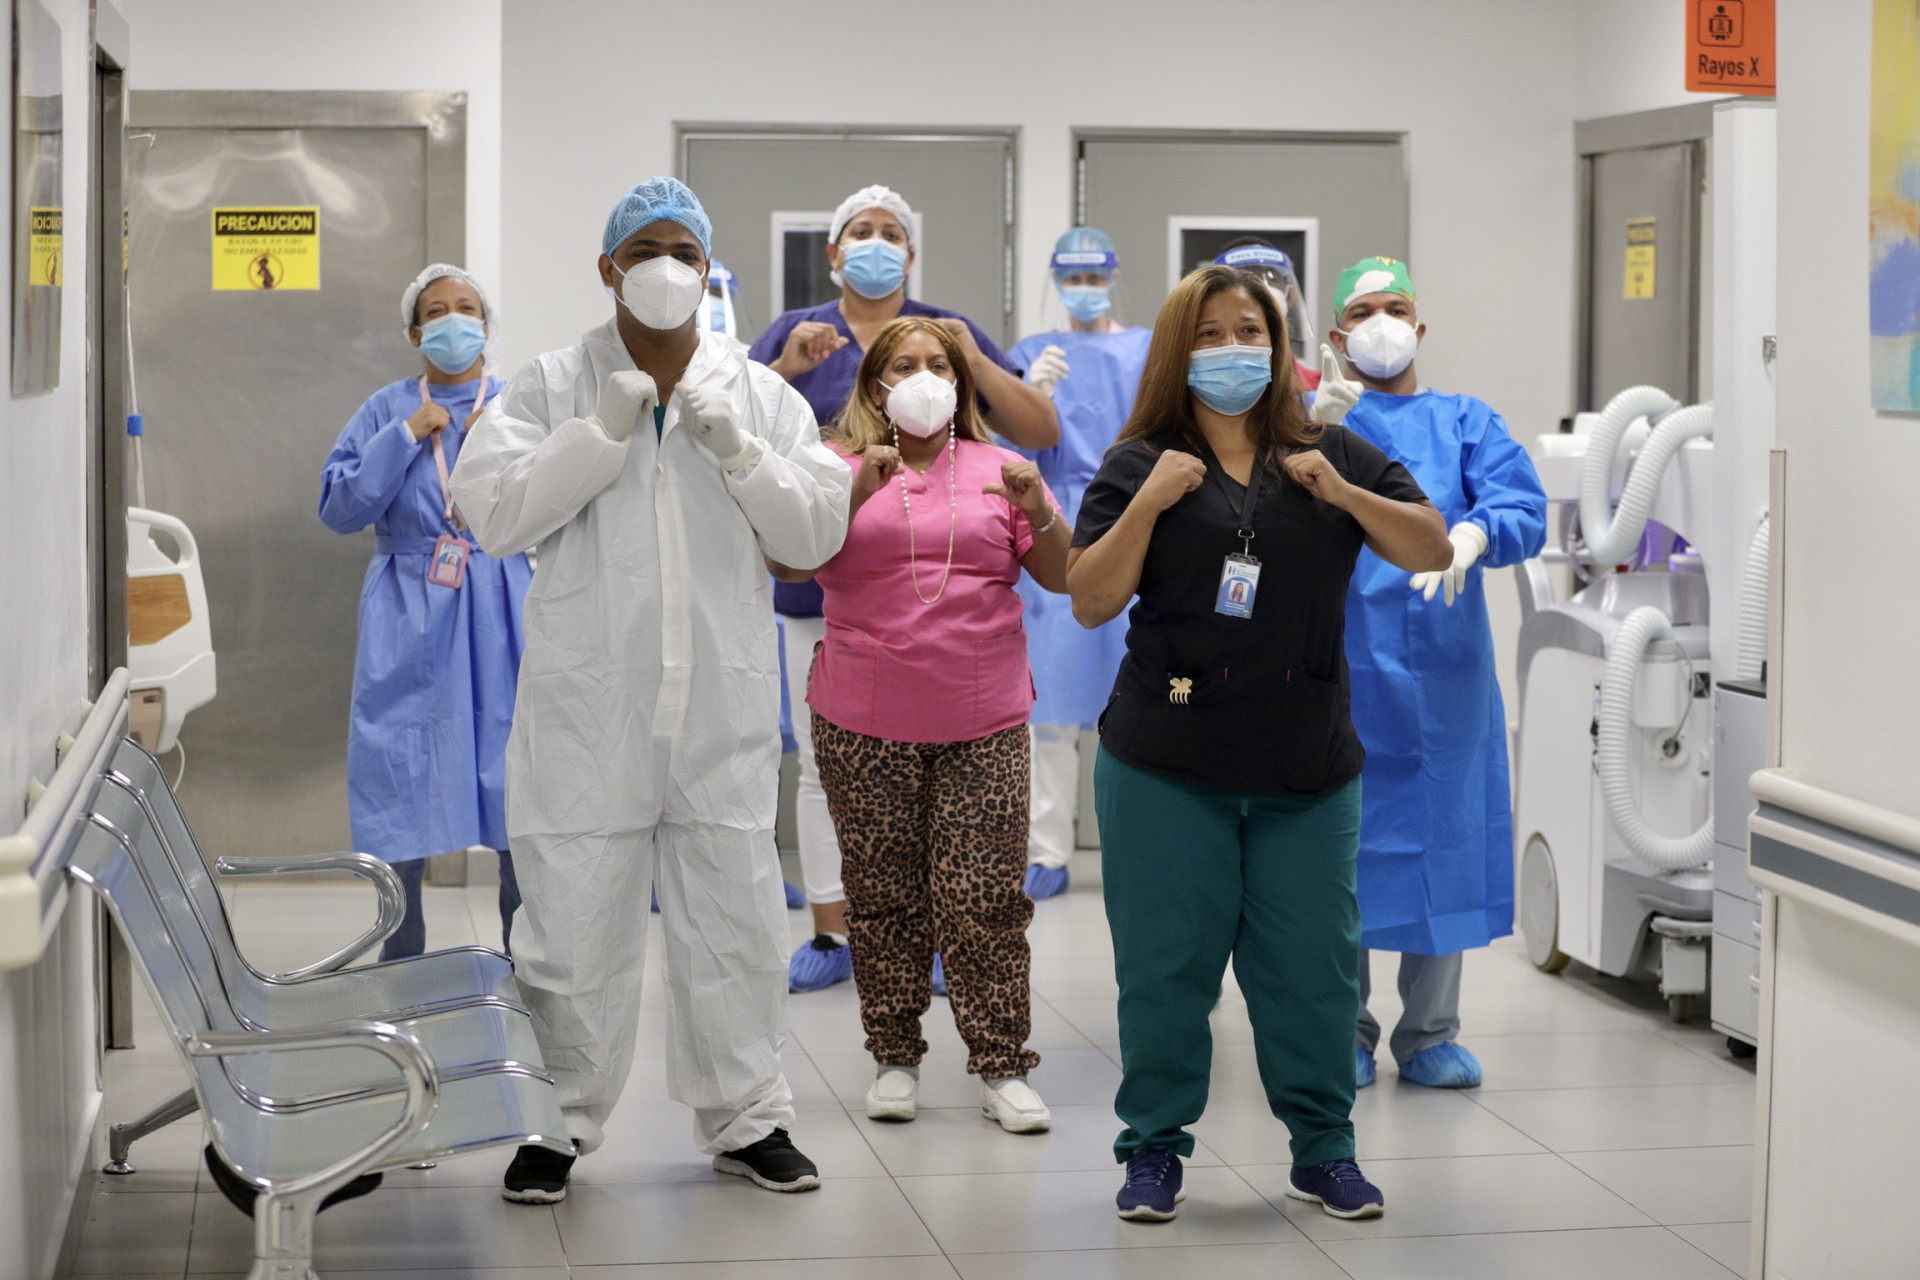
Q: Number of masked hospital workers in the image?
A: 9